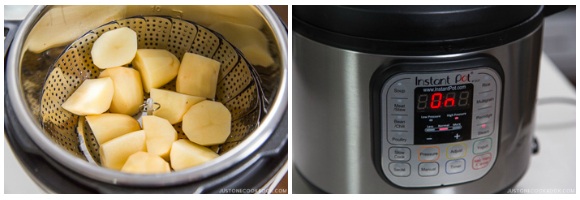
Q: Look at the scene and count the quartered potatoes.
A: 12